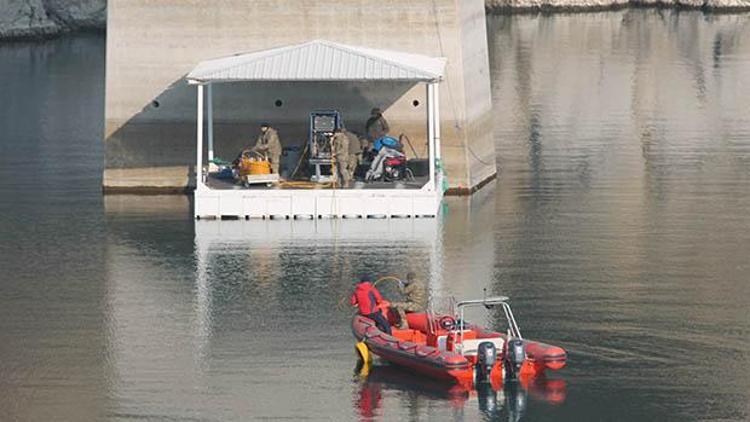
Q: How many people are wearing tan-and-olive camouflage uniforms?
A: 5